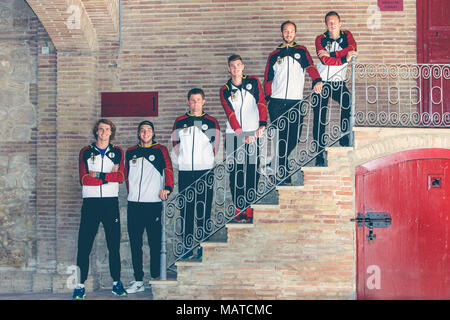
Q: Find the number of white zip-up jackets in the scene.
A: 6